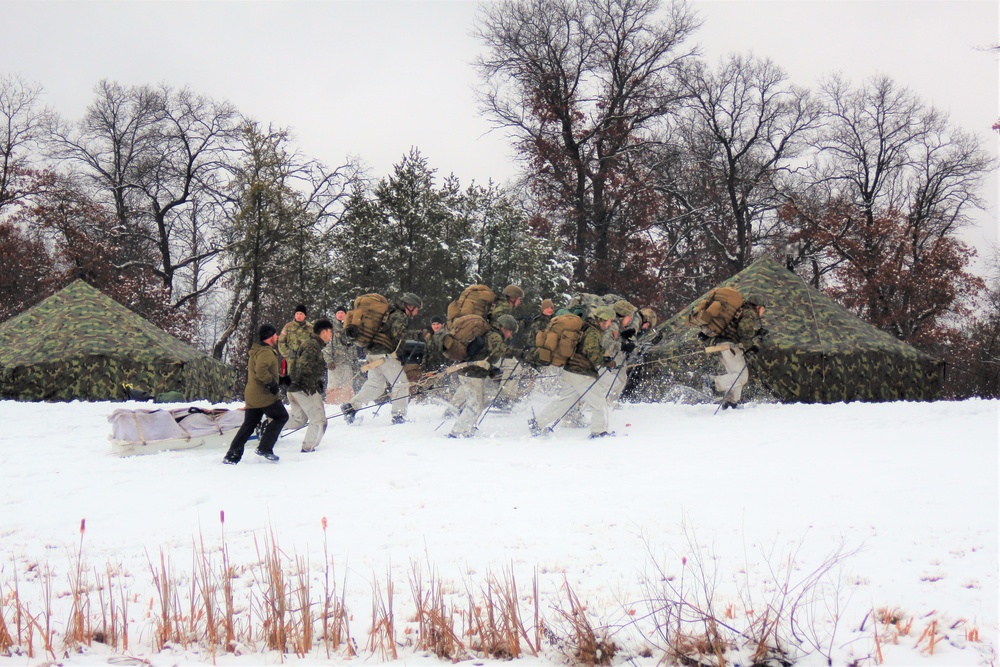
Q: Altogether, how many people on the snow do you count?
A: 13